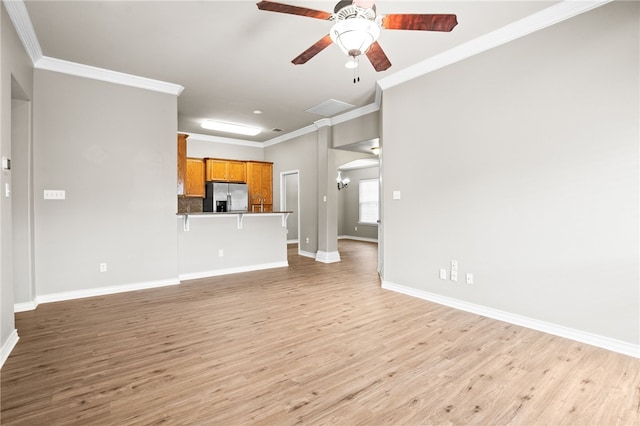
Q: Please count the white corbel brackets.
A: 3